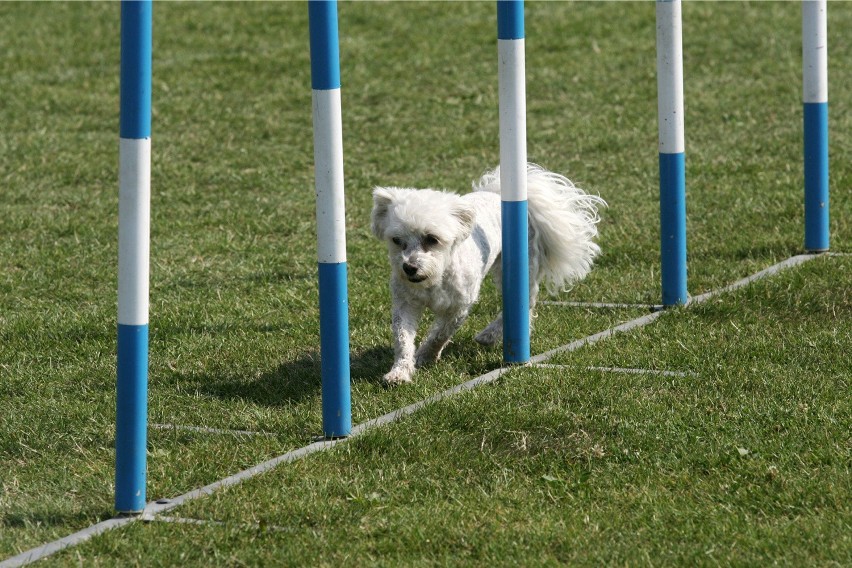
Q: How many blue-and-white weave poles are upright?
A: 5